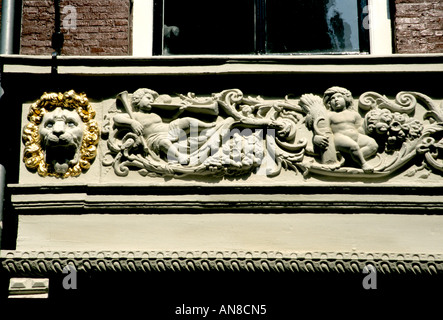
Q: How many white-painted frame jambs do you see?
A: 2